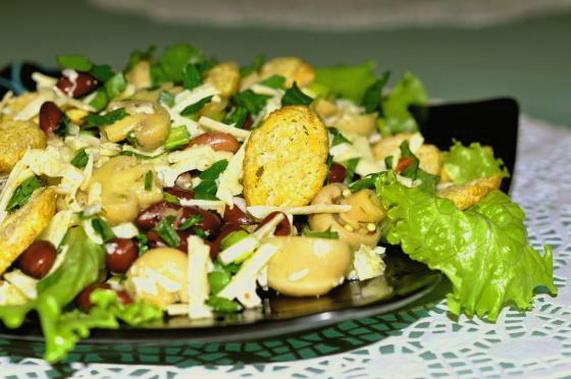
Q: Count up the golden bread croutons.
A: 6